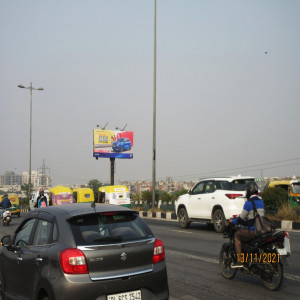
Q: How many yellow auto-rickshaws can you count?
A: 5